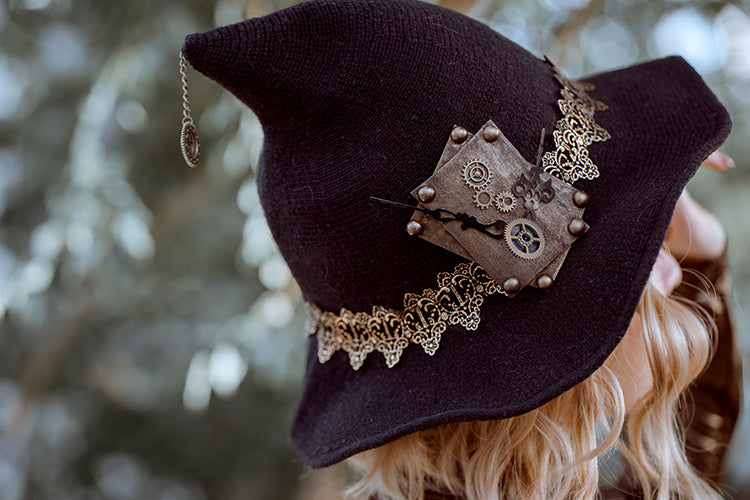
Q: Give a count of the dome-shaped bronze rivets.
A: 8